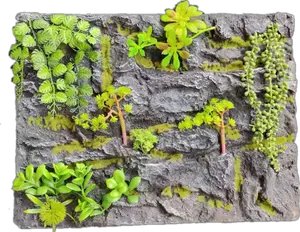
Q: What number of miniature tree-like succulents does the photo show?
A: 2